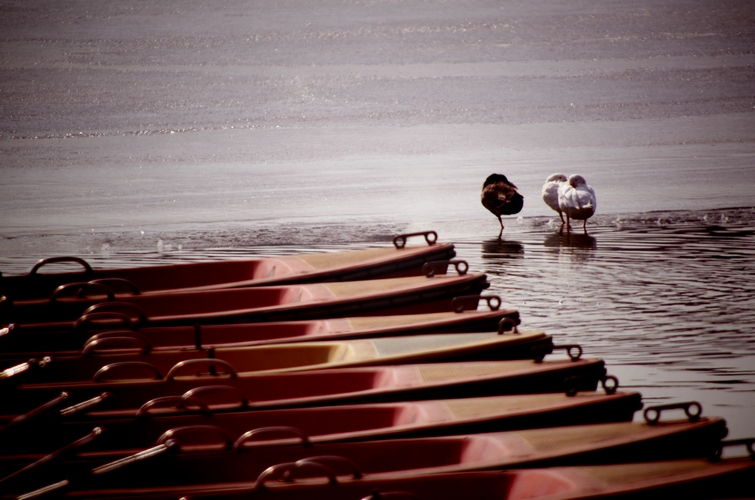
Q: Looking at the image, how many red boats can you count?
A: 7